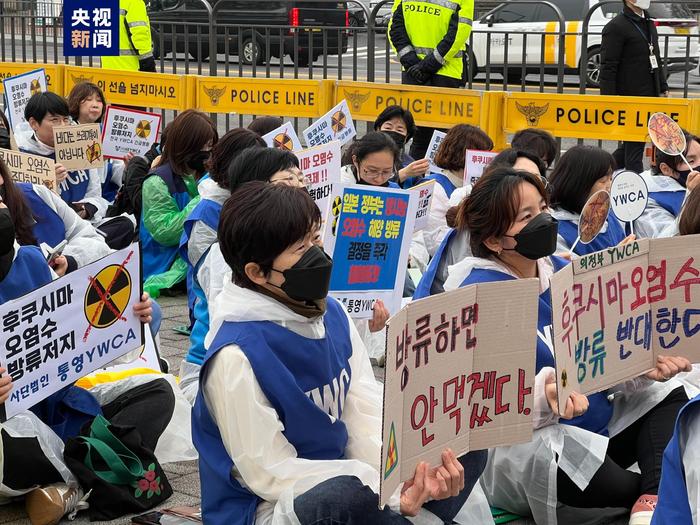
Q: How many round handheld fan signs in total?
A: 3